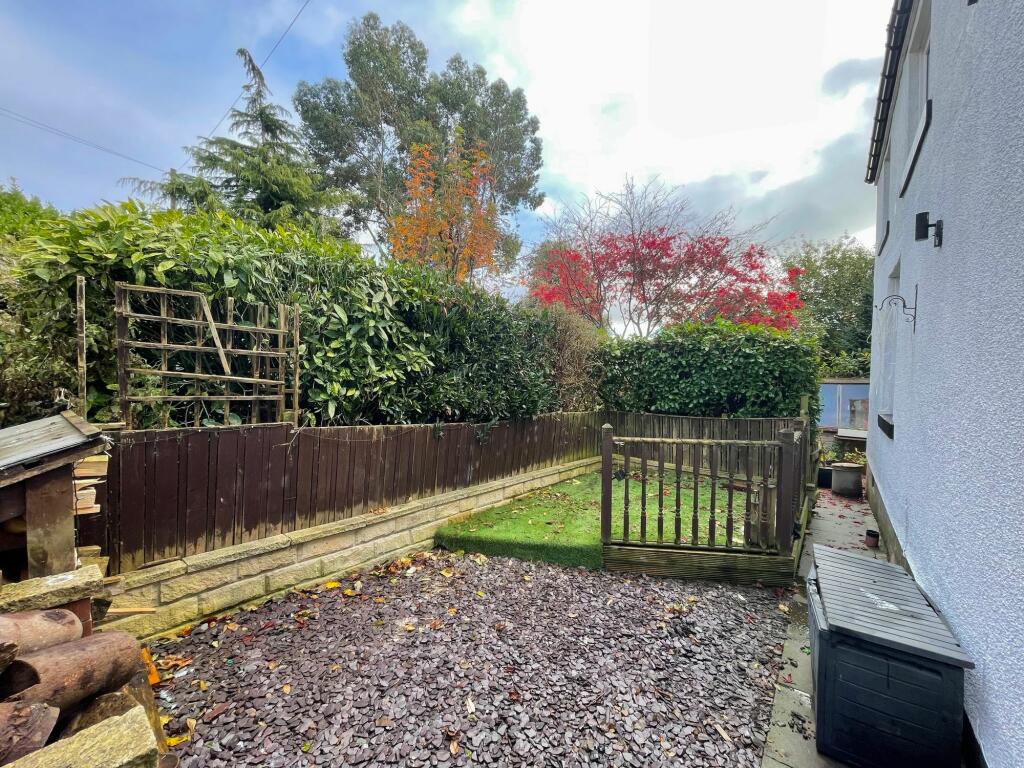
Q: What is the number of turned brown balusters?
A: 9